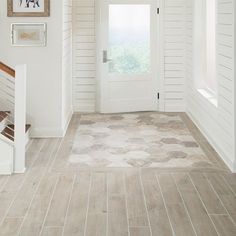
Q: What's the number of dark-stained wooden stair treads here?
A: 2